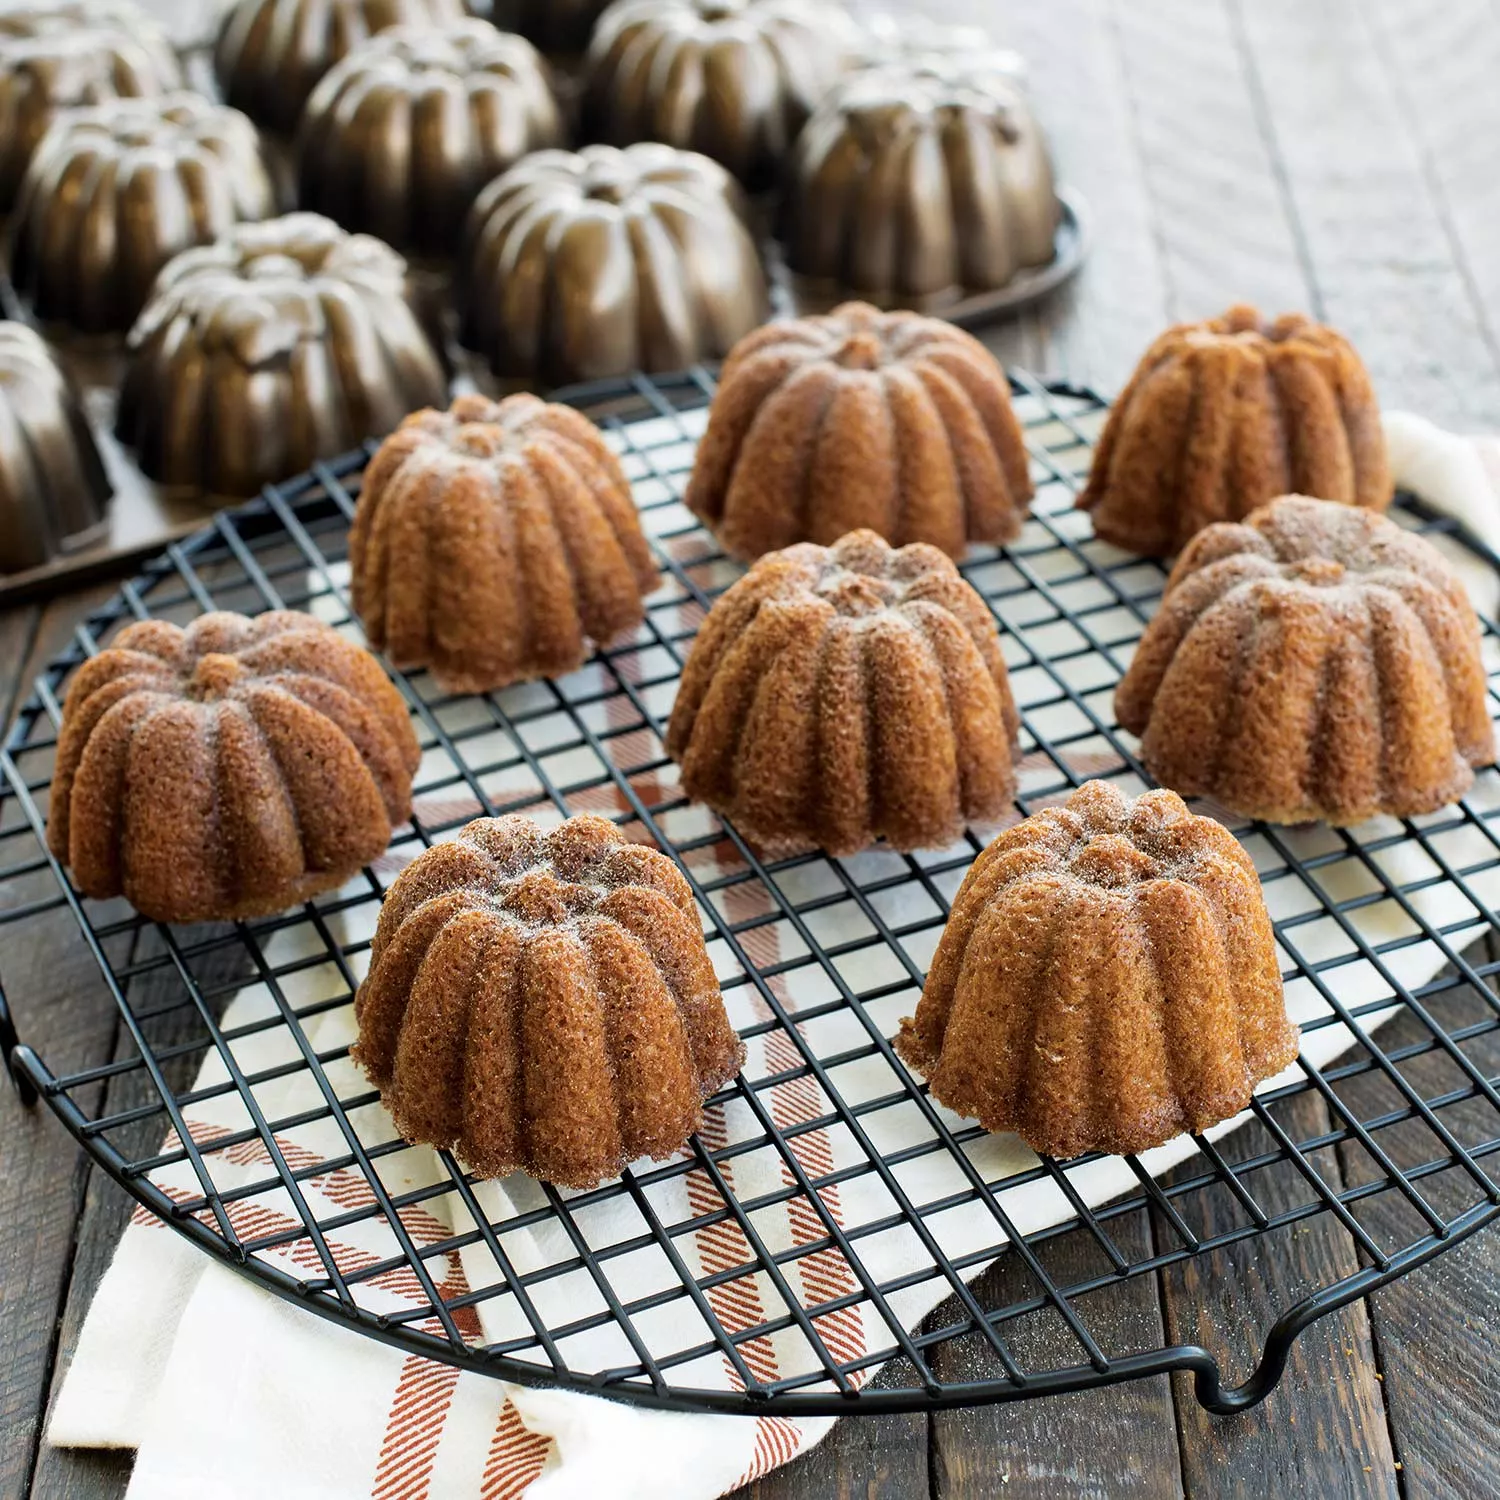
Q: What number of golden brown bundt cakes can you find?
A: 8